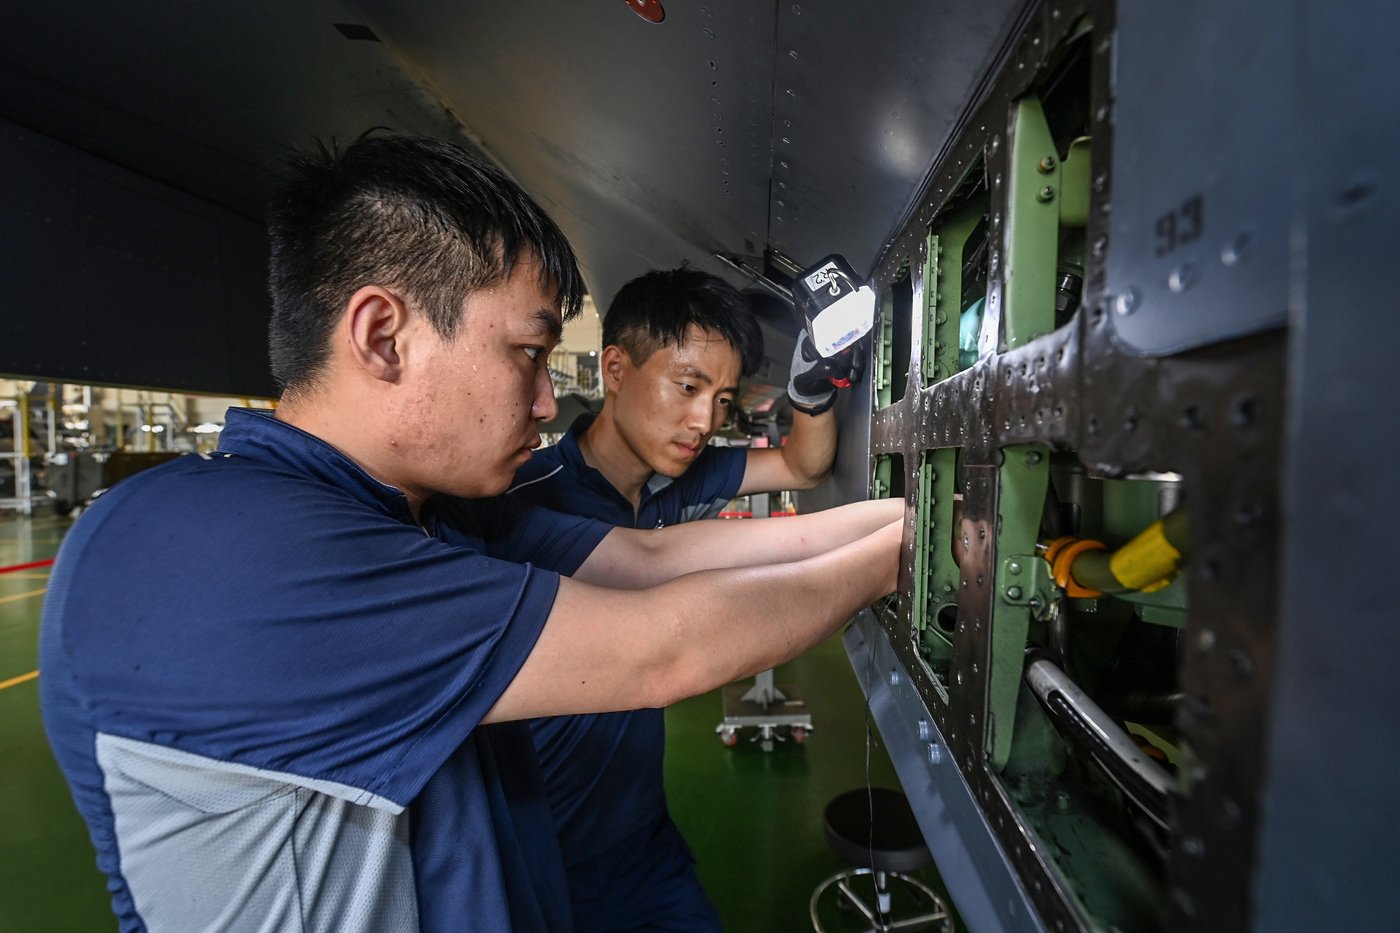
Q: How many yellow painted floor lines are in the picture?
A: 3